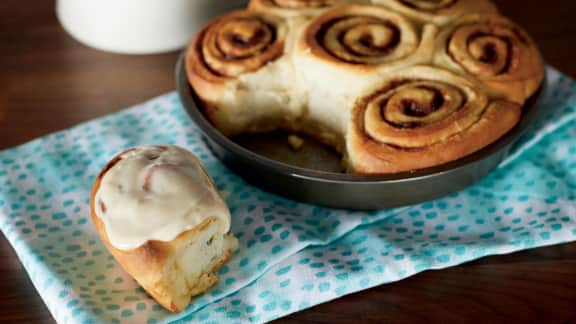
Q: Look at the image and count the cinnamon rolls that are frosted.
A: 1